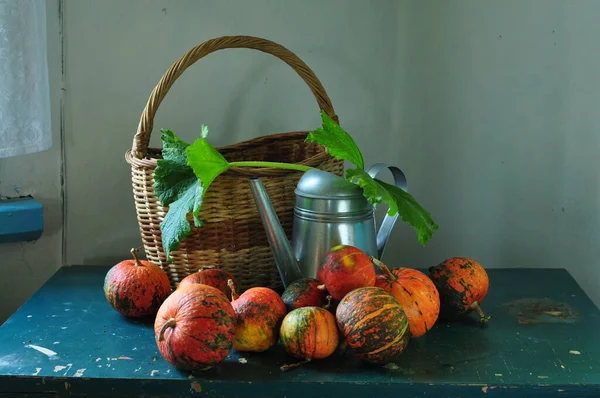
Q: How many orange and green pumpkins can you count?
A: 10